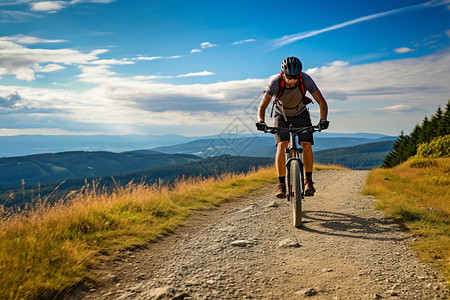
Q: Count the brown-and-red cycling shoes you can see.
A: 2